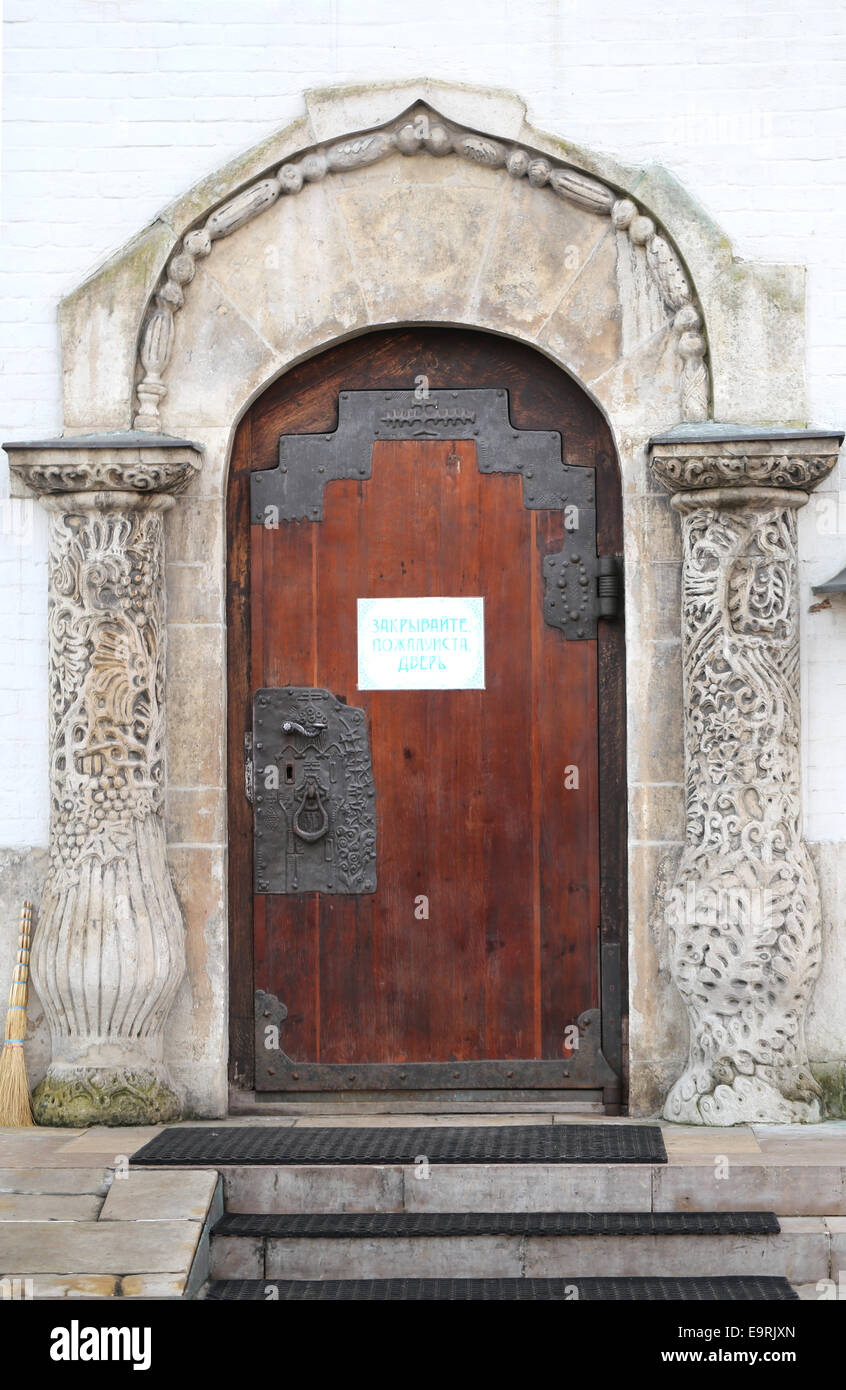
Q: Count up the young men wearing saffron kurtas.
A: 0